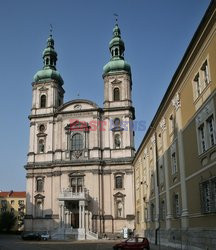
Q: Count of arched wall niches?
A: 4